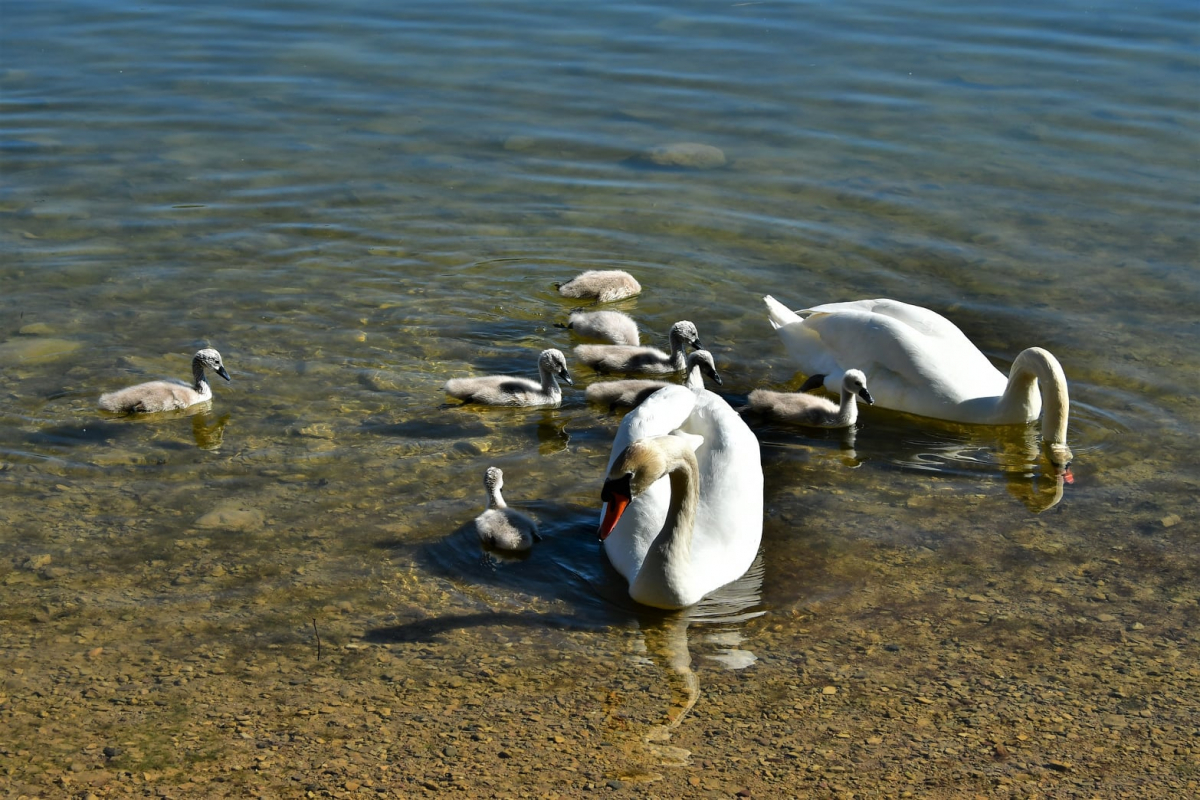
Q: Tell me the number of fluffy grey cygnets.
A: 8